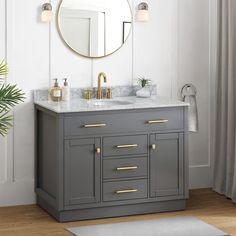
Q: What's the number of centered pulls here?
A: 3